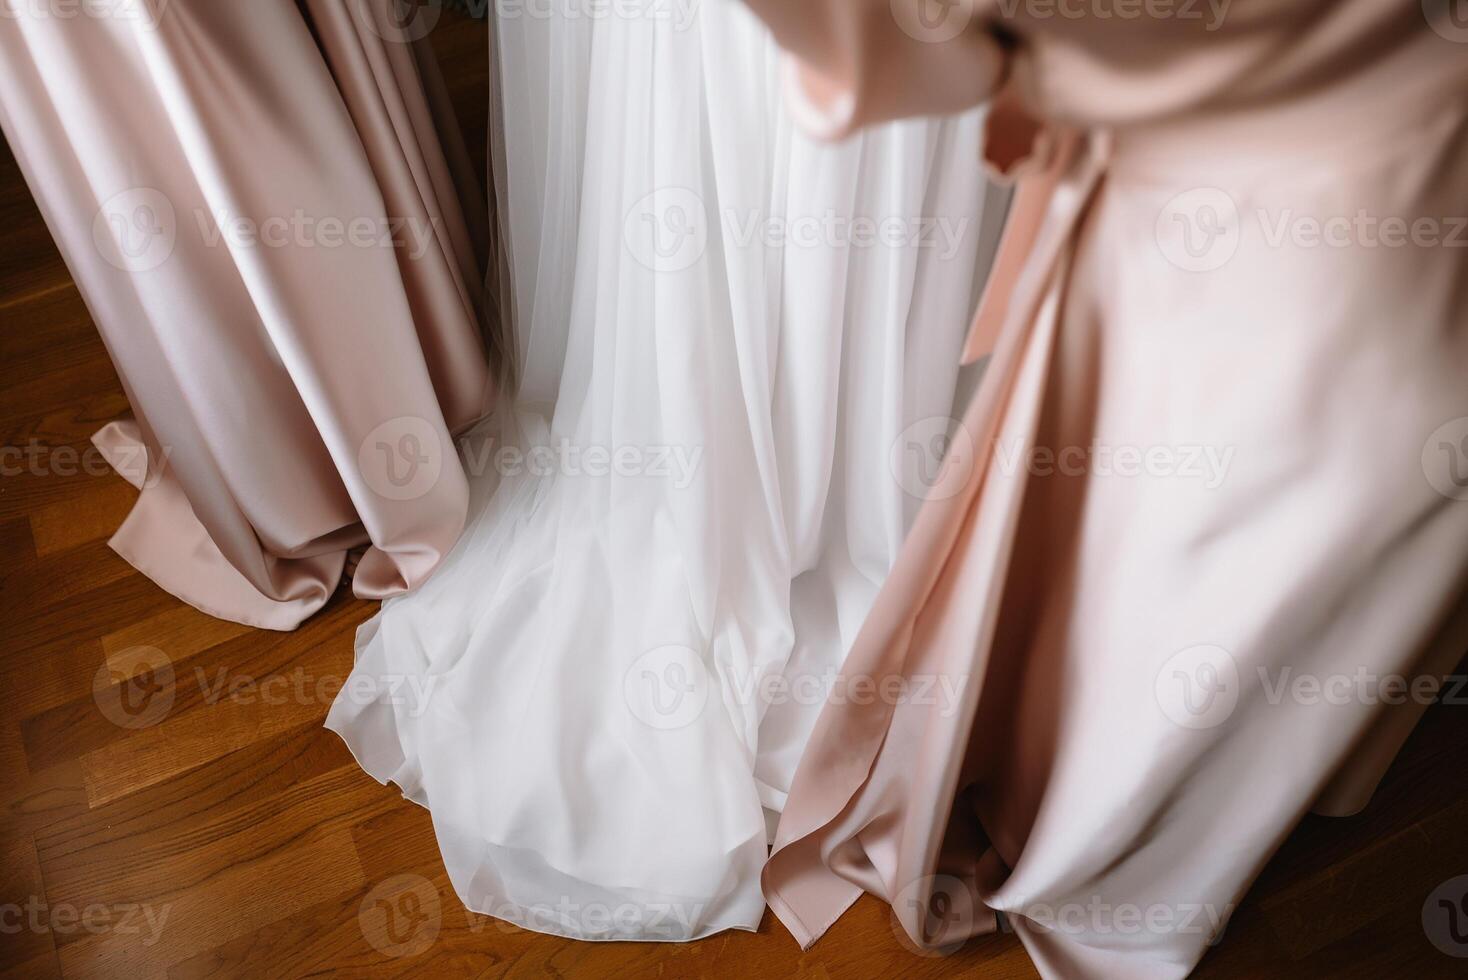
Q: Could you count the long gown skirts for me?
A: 3